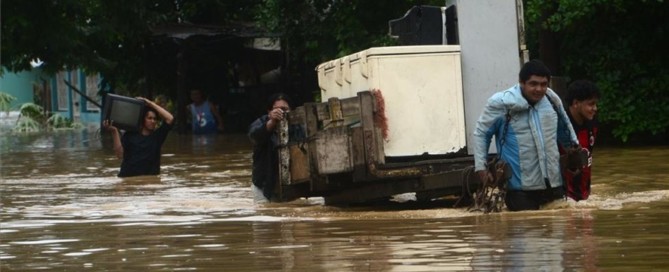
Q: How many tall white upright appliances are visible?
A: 1